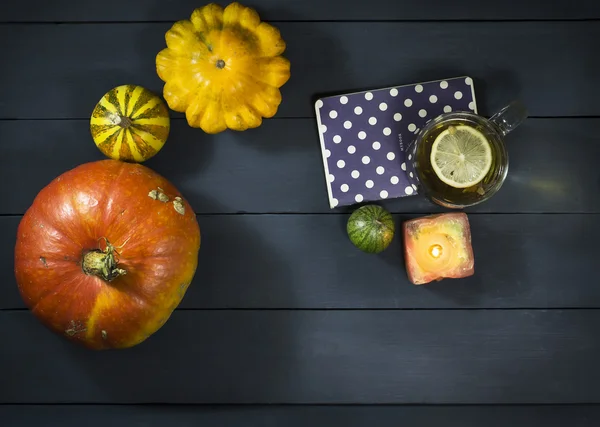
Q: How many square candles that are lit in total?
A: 1